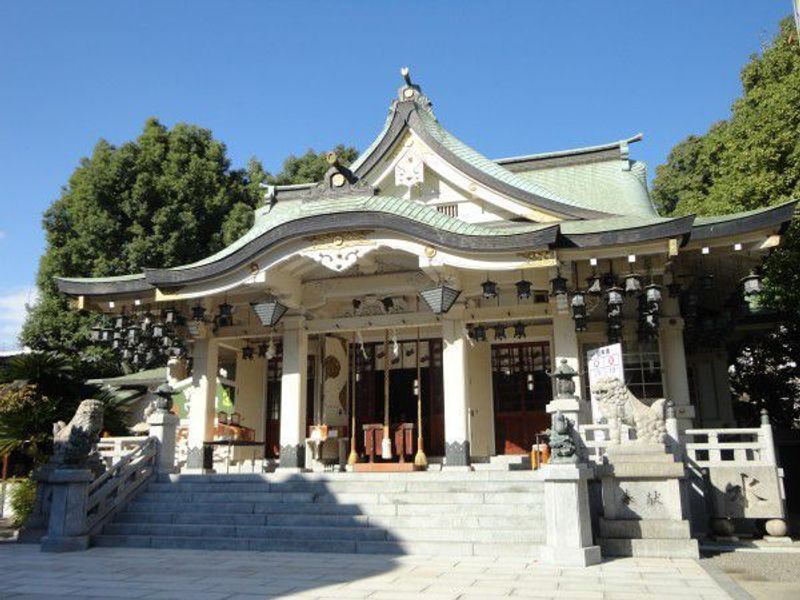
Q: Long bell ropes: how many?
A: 3